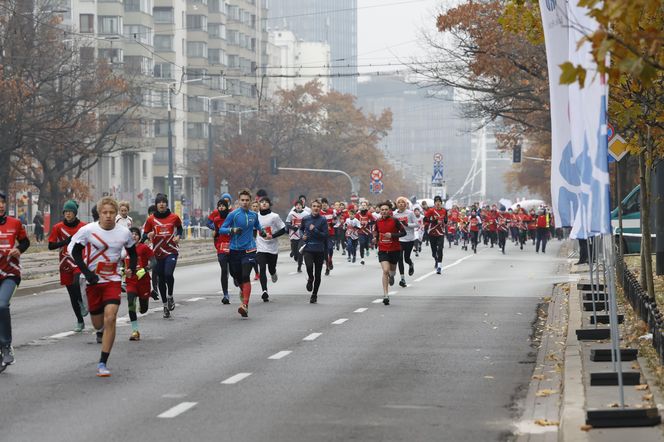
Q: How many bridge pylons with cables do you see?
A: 1